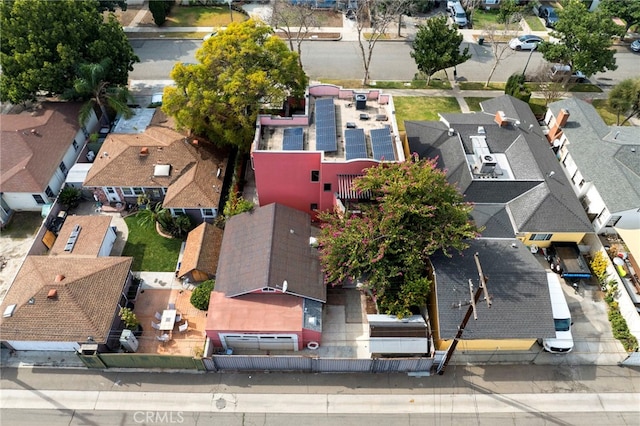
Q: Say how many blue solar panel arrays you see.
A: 4